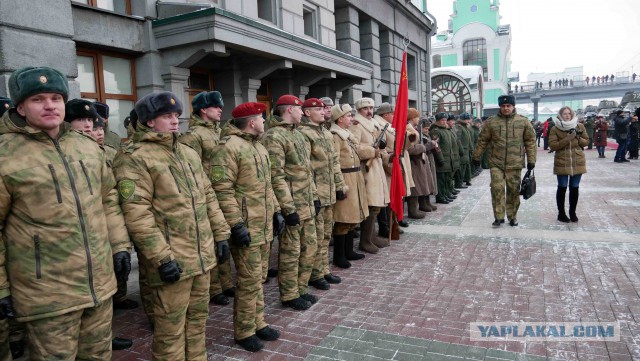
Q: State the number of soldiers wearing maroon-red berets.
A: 3